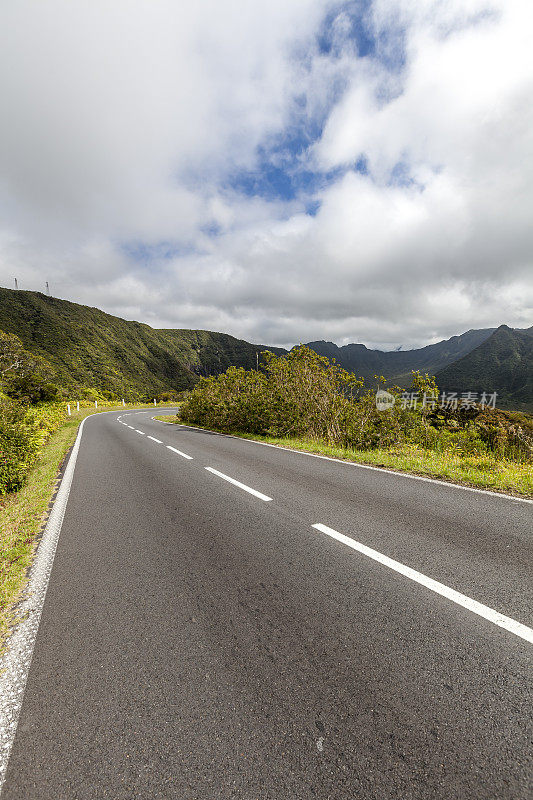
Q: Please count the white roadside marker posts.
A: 5